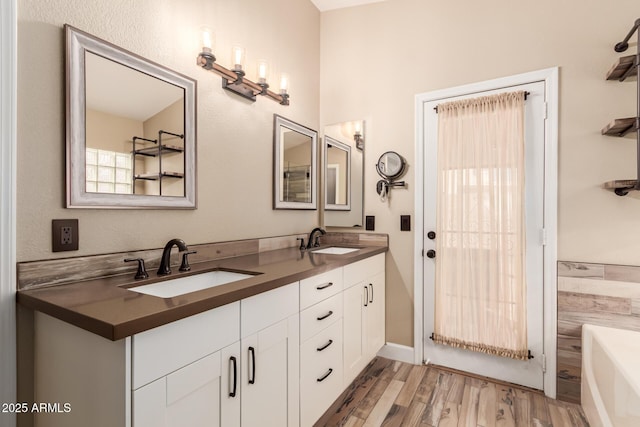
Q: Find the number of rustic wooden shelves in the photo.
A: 3